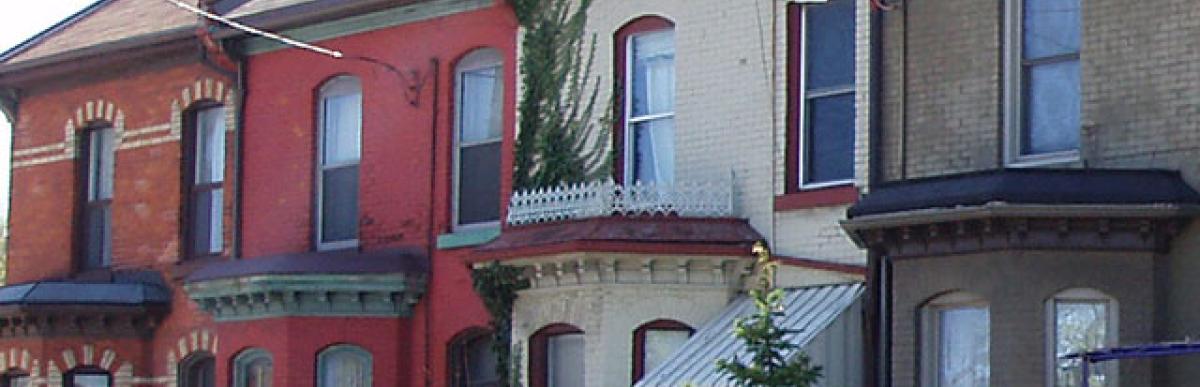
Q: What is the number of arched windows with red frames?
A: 3